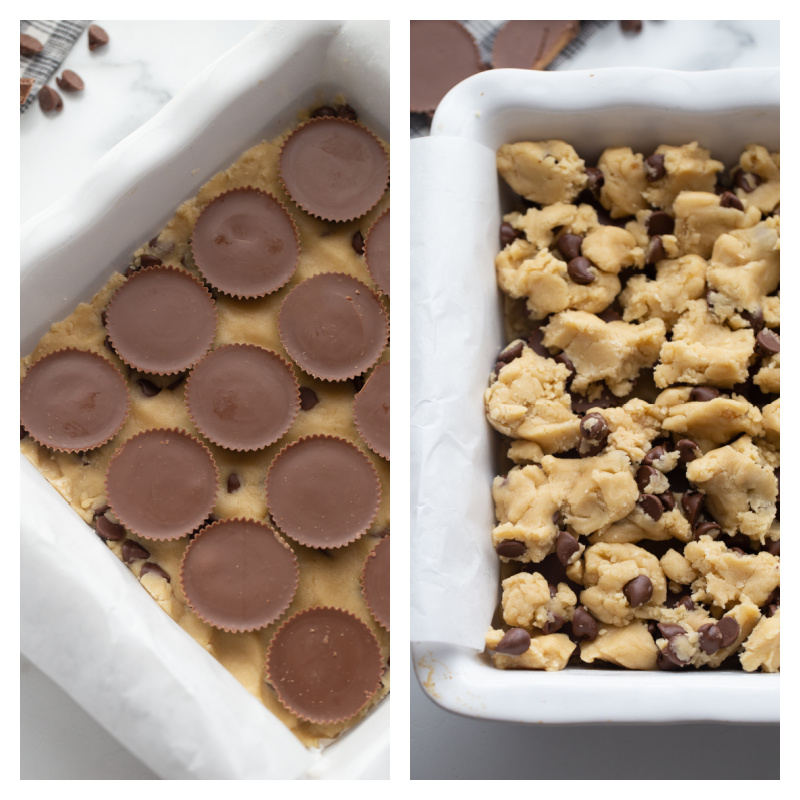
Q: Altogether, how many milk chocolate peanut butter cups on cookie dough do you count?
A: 13